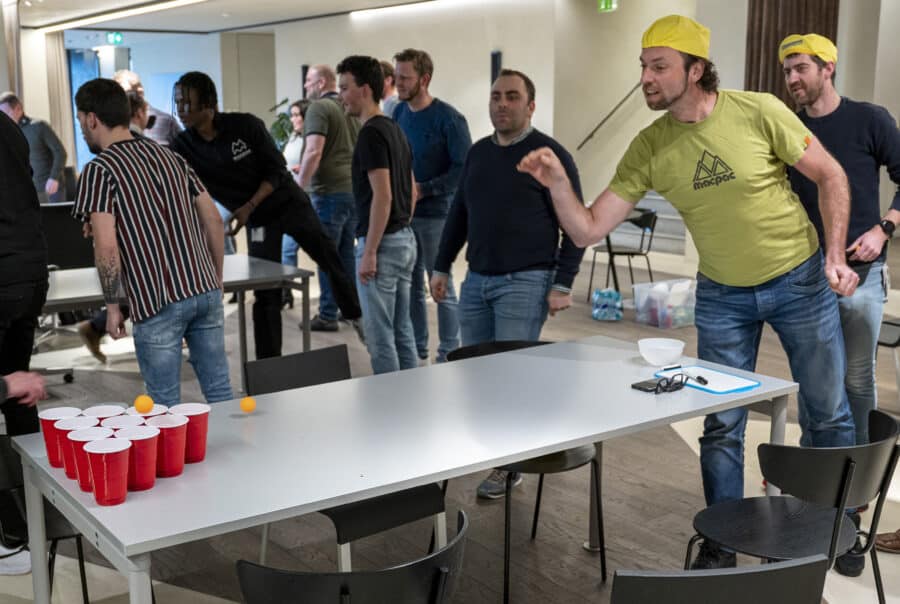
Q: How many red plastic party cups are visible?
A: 10